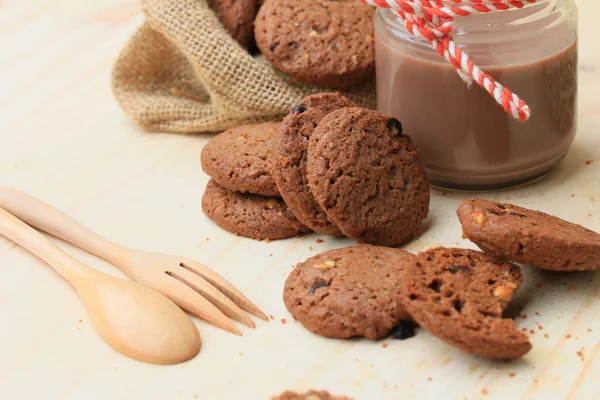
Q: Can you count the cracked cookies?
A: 1